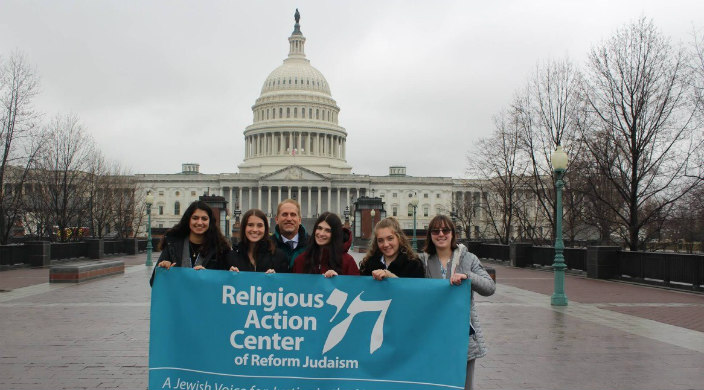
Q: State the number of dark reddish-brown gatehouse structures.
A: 2